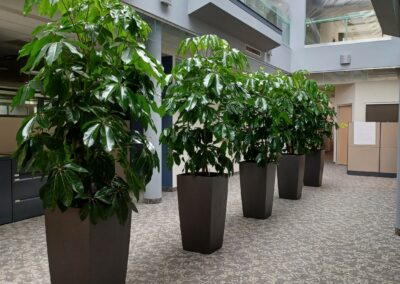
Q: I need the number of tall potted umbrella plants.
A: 5